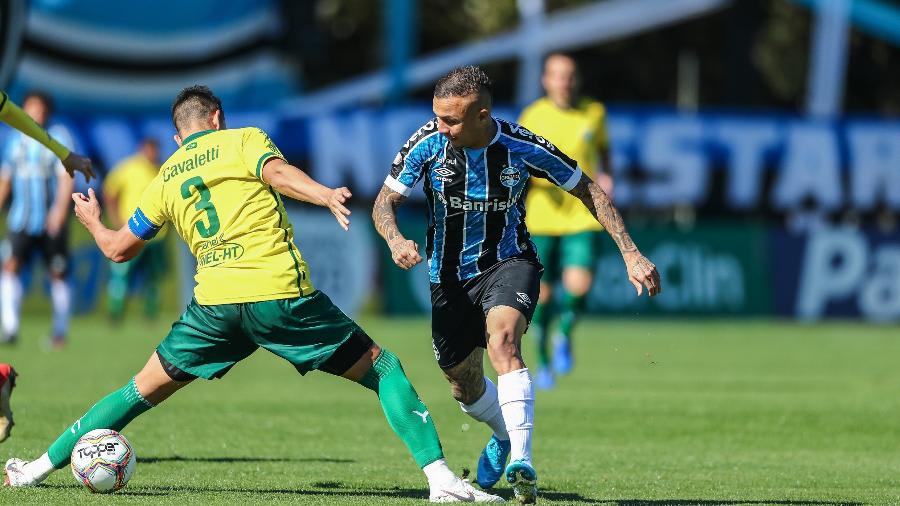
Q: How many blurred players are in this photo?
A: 3